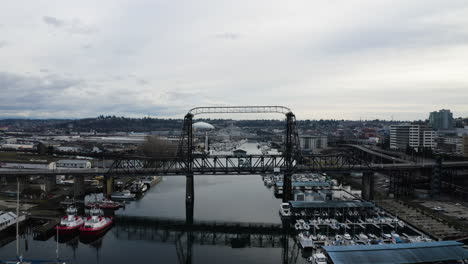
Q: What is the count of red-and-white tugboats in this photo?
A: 2